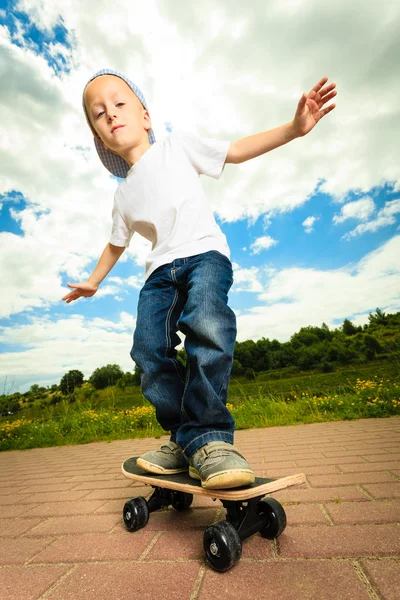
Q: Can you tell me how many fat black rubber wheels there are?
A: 4